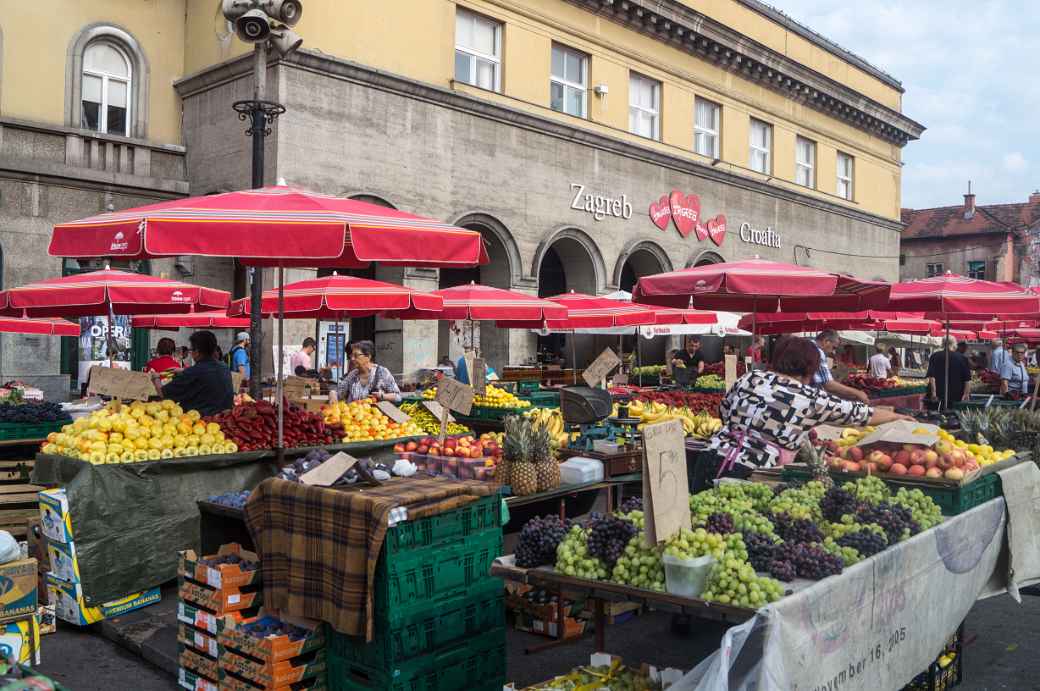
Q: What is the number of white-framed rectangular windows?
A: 7